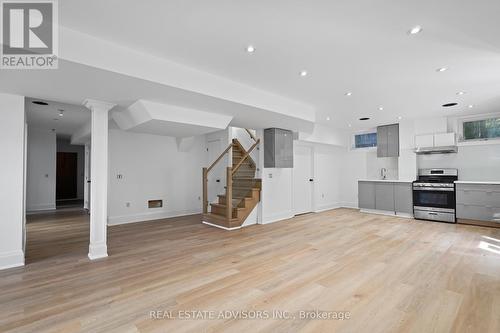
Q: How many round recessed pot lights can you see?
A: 11